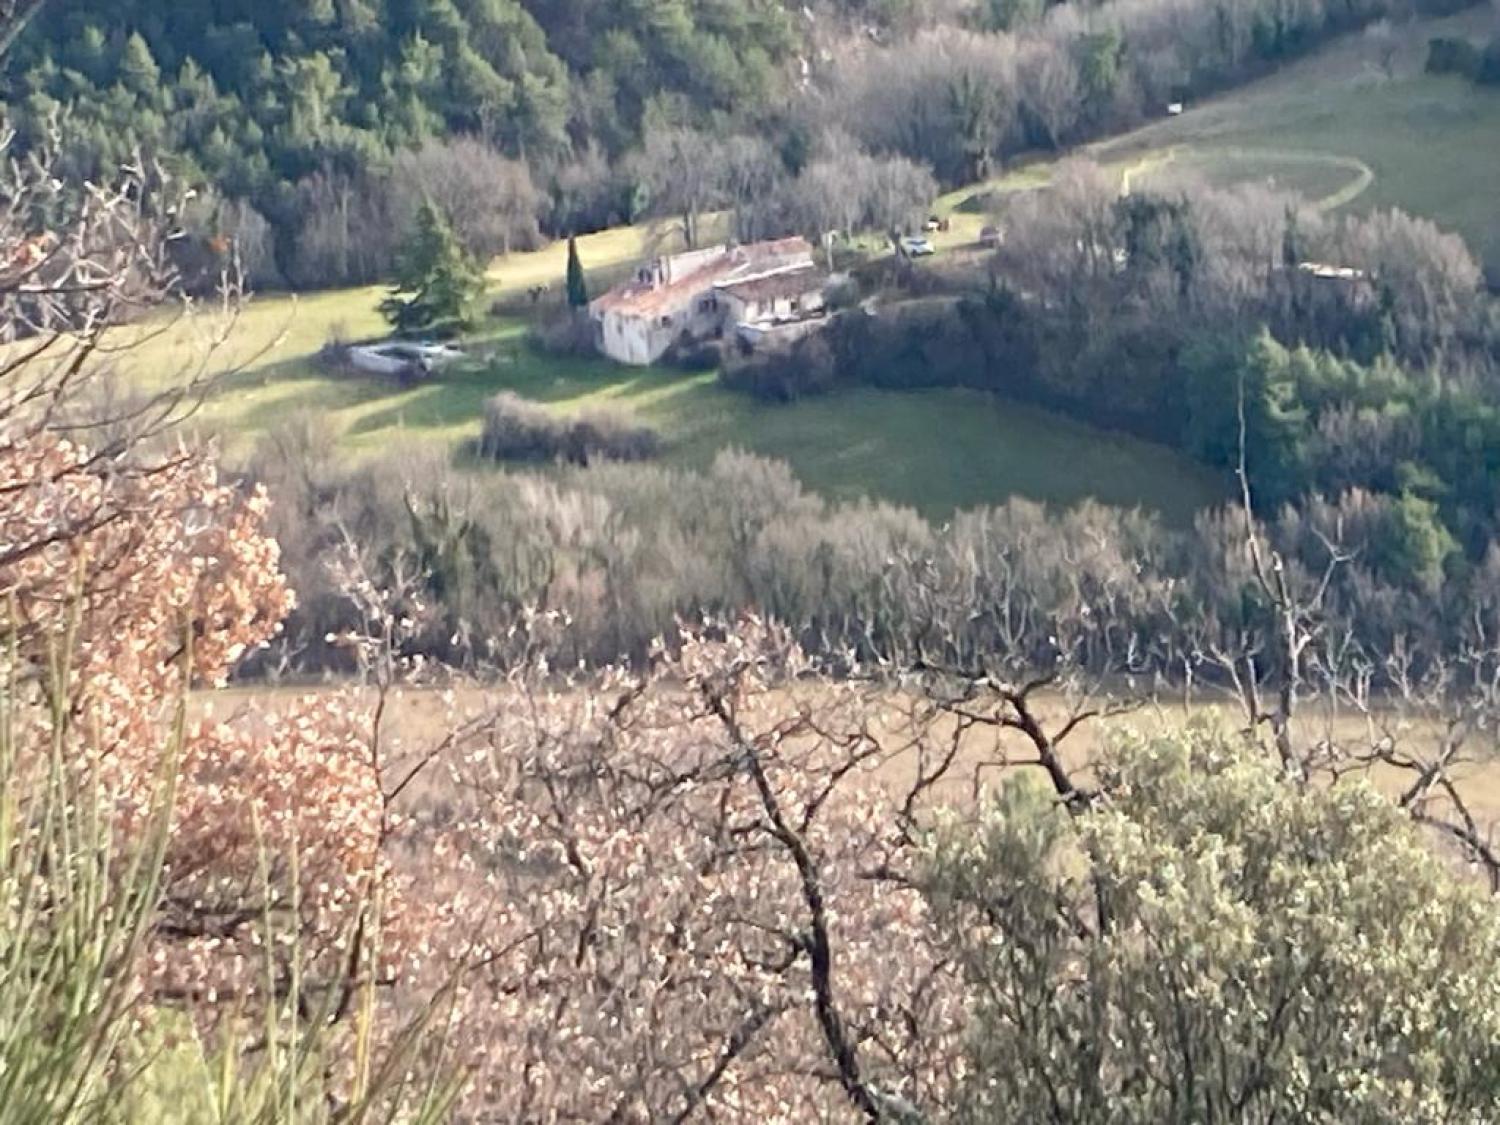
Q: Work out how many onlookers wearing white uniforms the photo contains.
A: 0